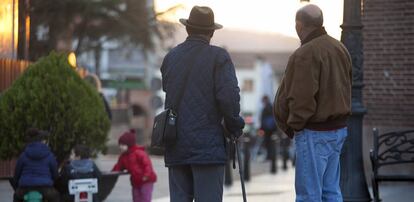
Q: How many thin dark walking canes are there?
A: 1